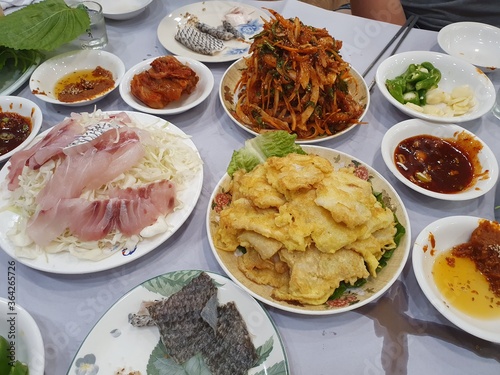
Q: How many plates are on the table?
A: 15